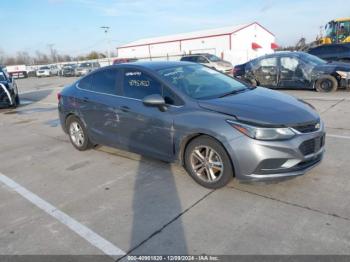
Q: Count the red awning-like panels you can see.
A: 2